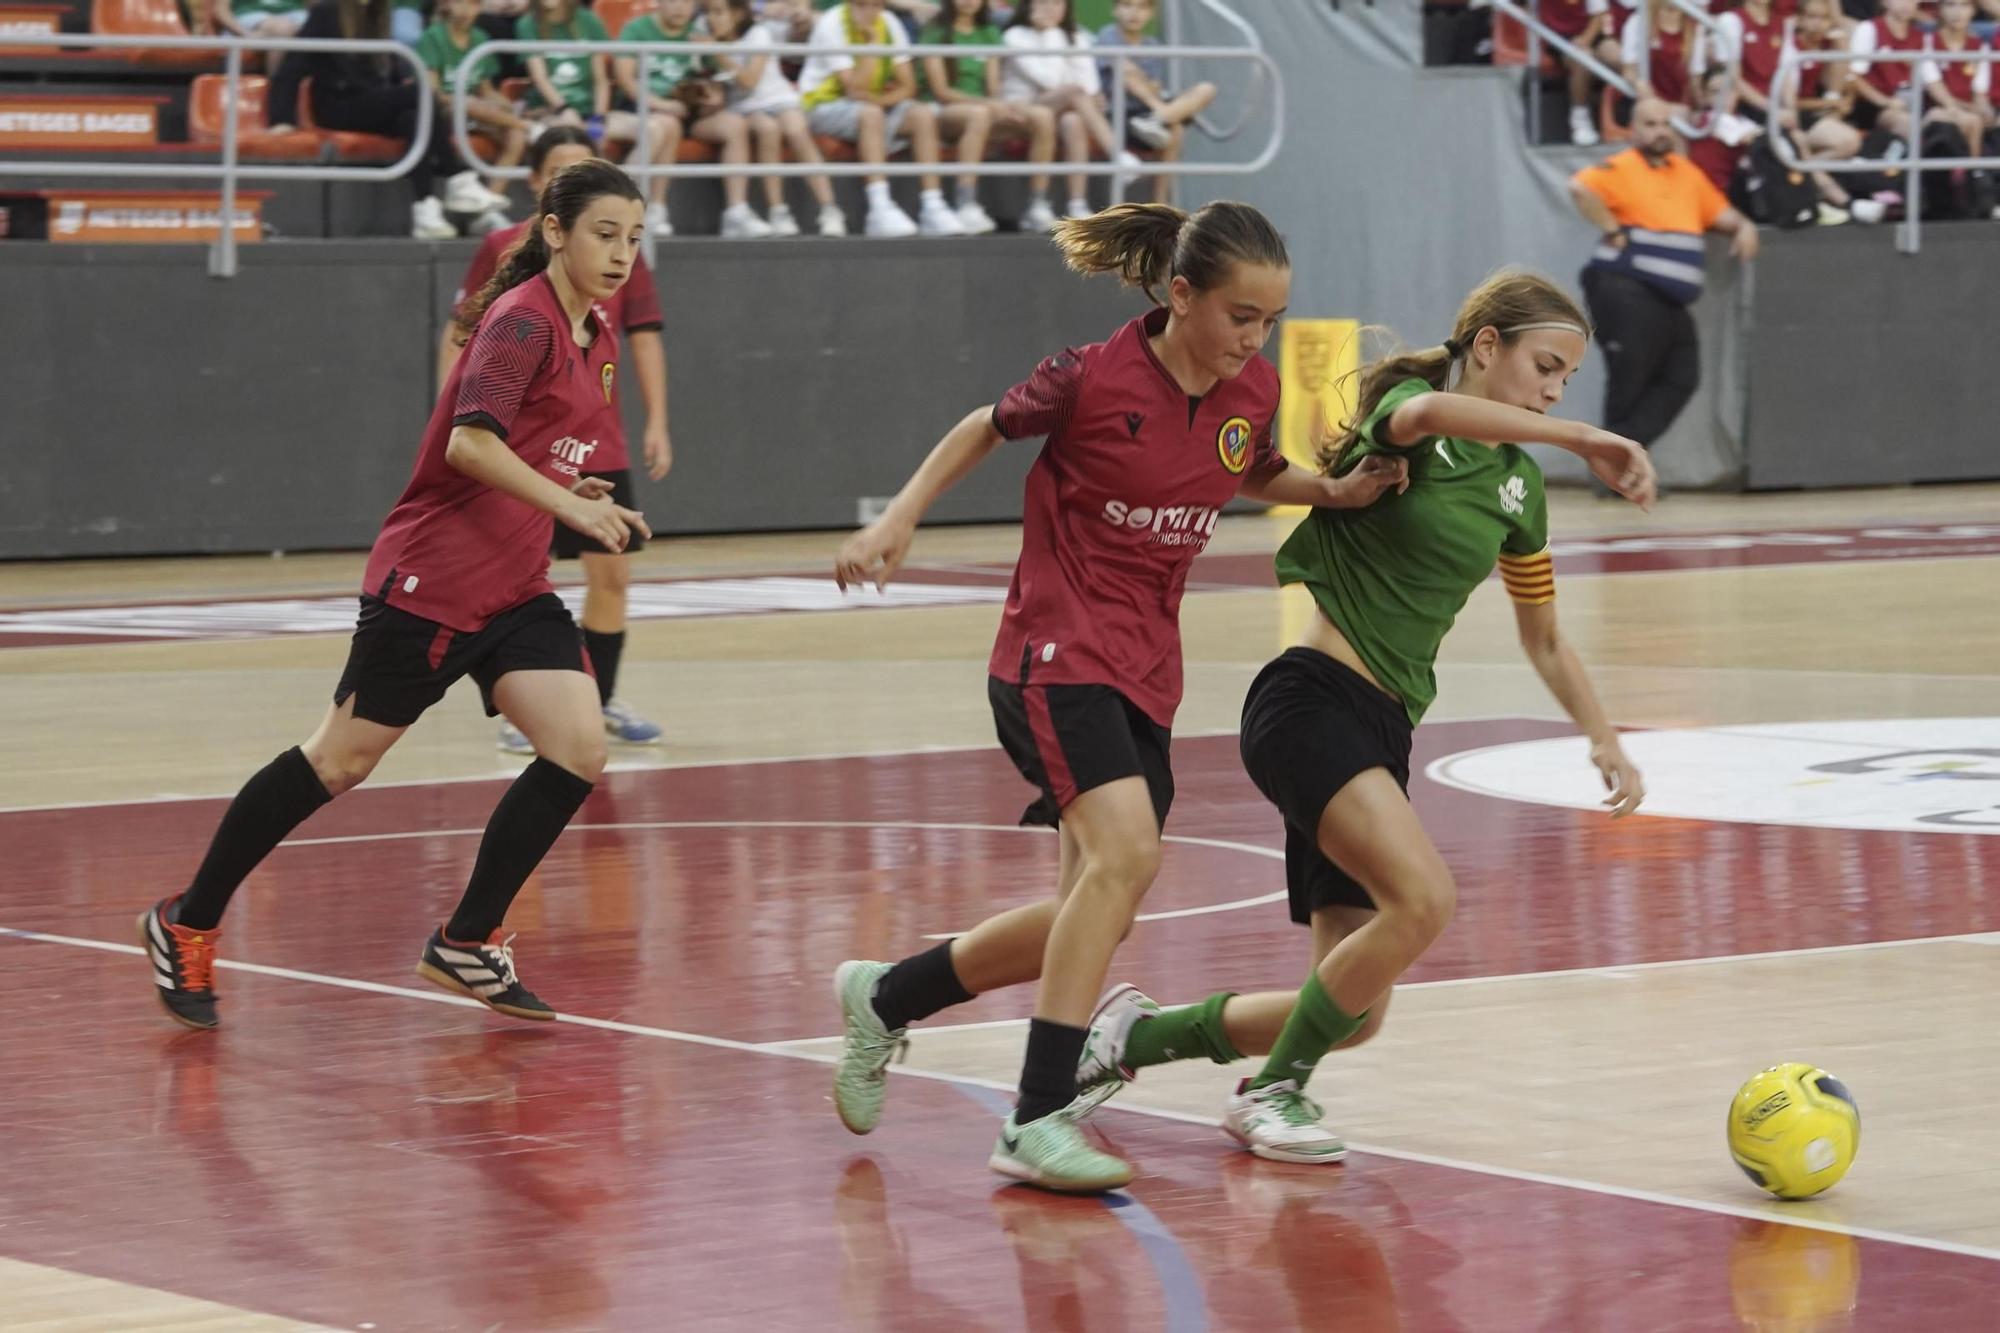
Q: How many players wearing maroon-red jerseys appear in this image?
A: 3